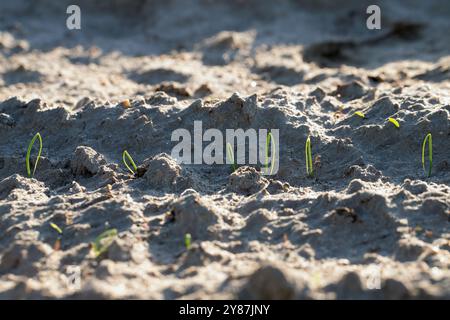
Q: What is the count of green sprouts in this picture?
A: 11